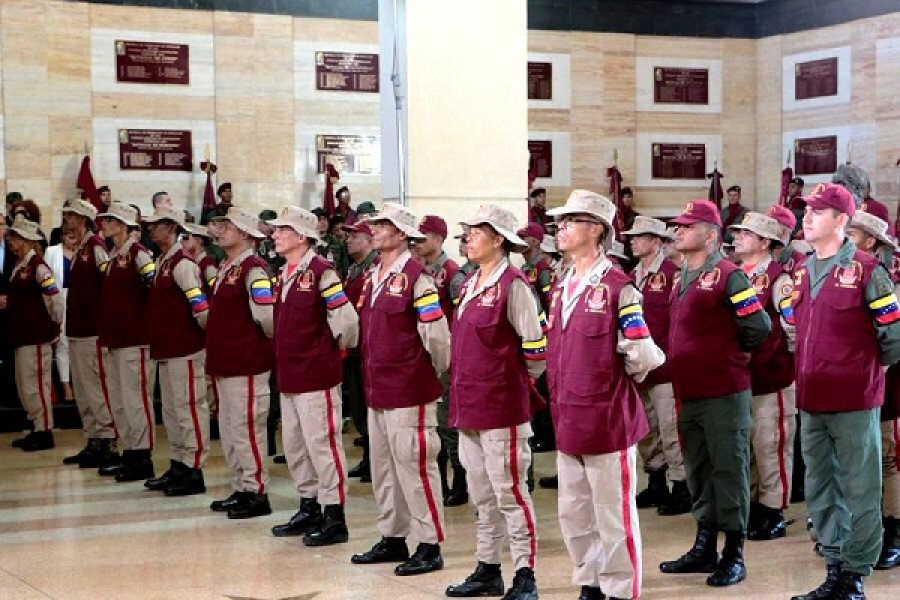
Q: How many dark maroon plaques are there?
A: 10